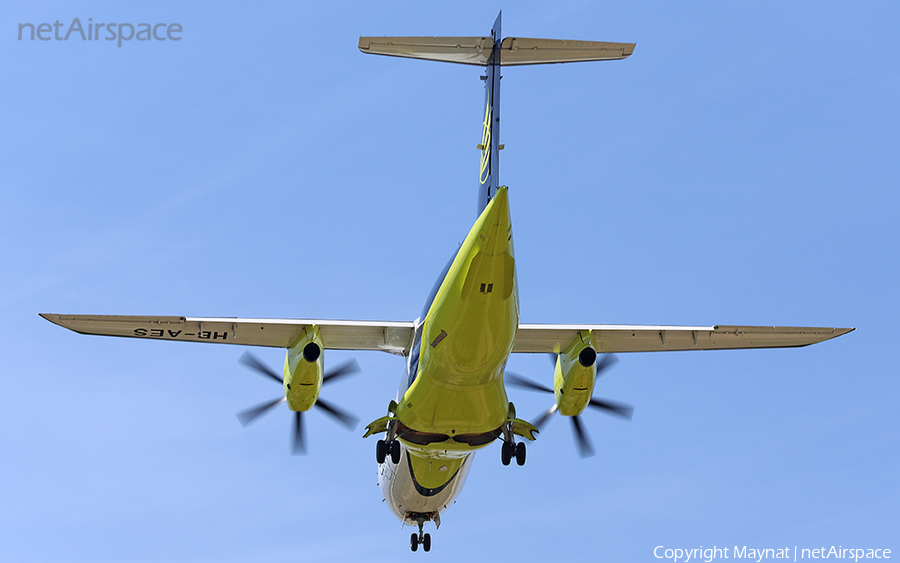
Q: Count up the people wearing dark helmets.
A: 0